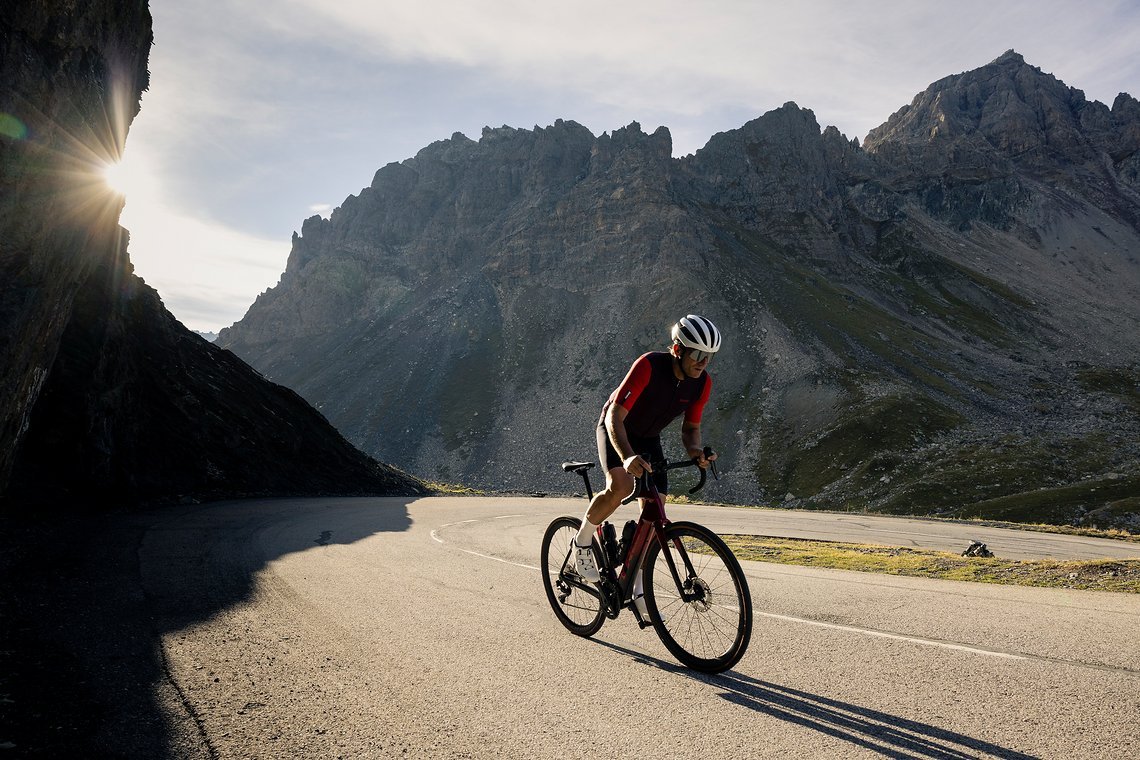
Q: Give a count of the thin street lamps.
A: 0